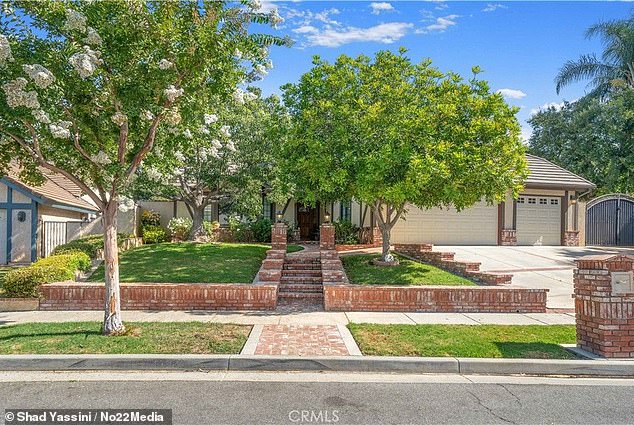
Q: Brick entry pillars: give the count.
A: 2